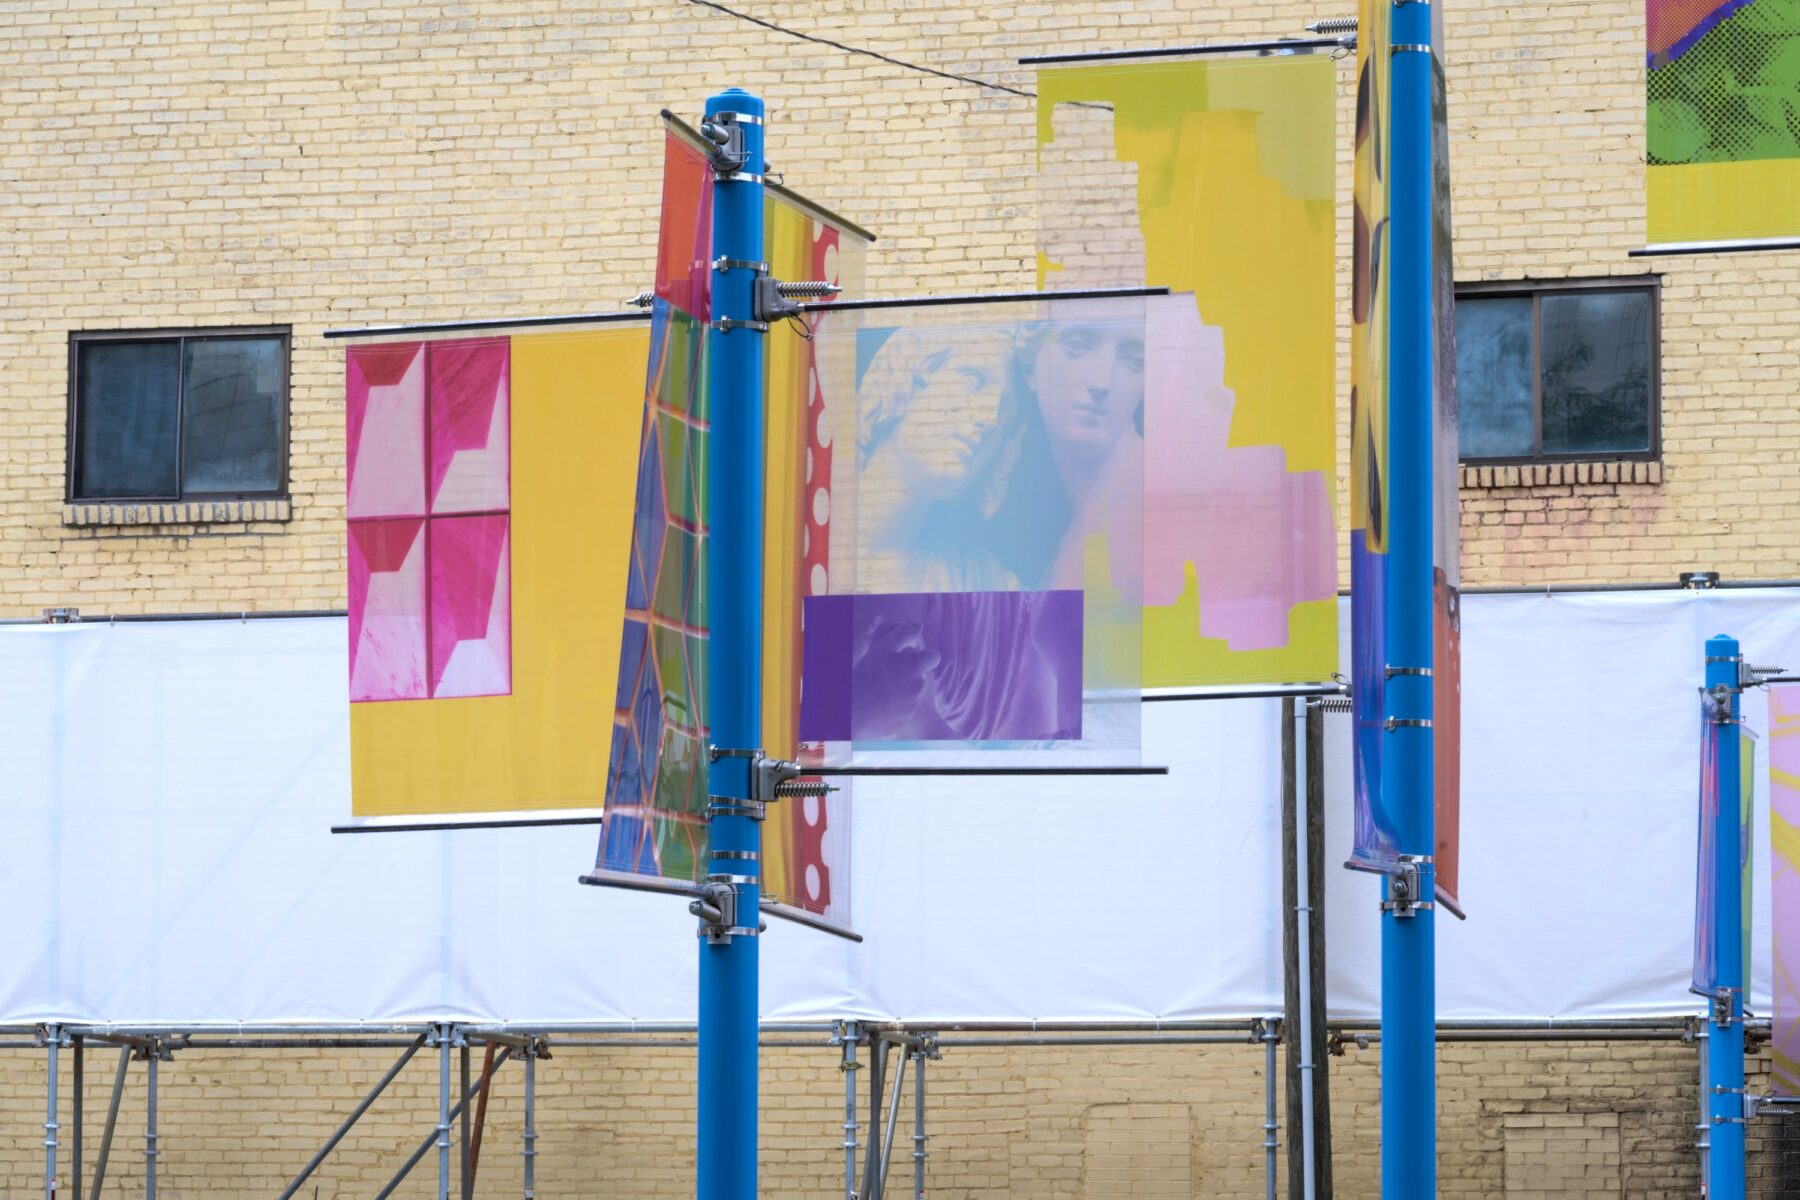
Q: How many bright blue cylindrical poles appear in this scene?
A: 3